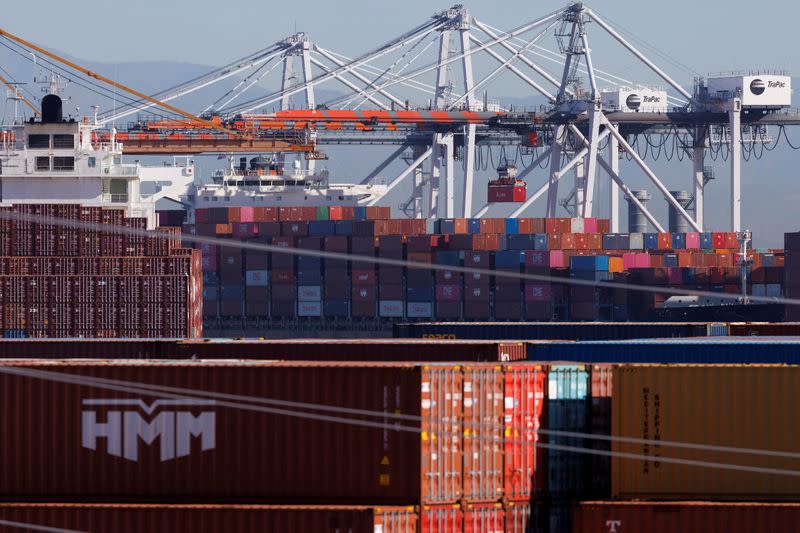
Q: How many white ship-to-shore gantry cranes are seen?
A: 3